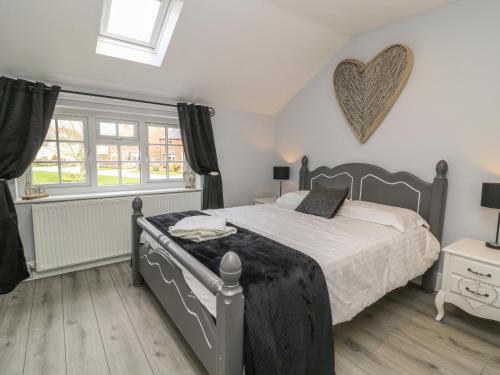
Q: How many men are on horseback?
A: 0